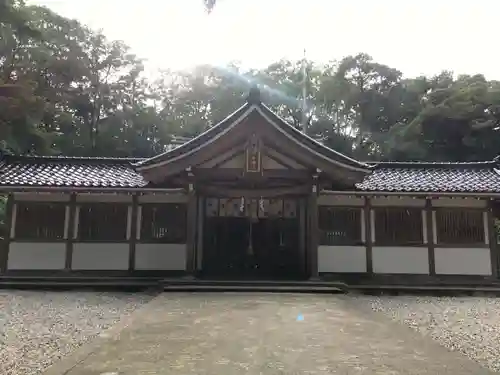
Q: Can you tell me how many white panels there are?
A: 6